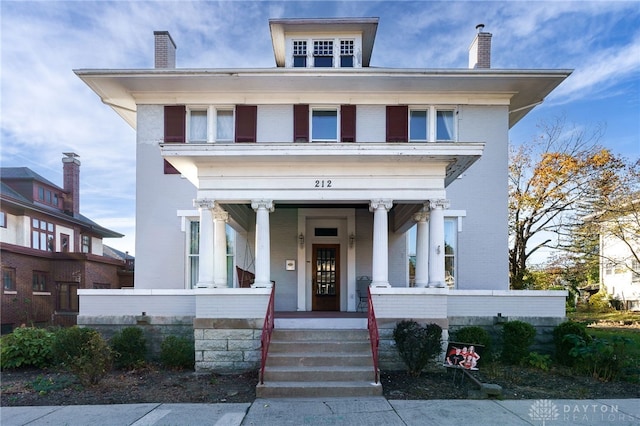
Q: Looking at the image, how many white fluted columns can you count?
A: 6